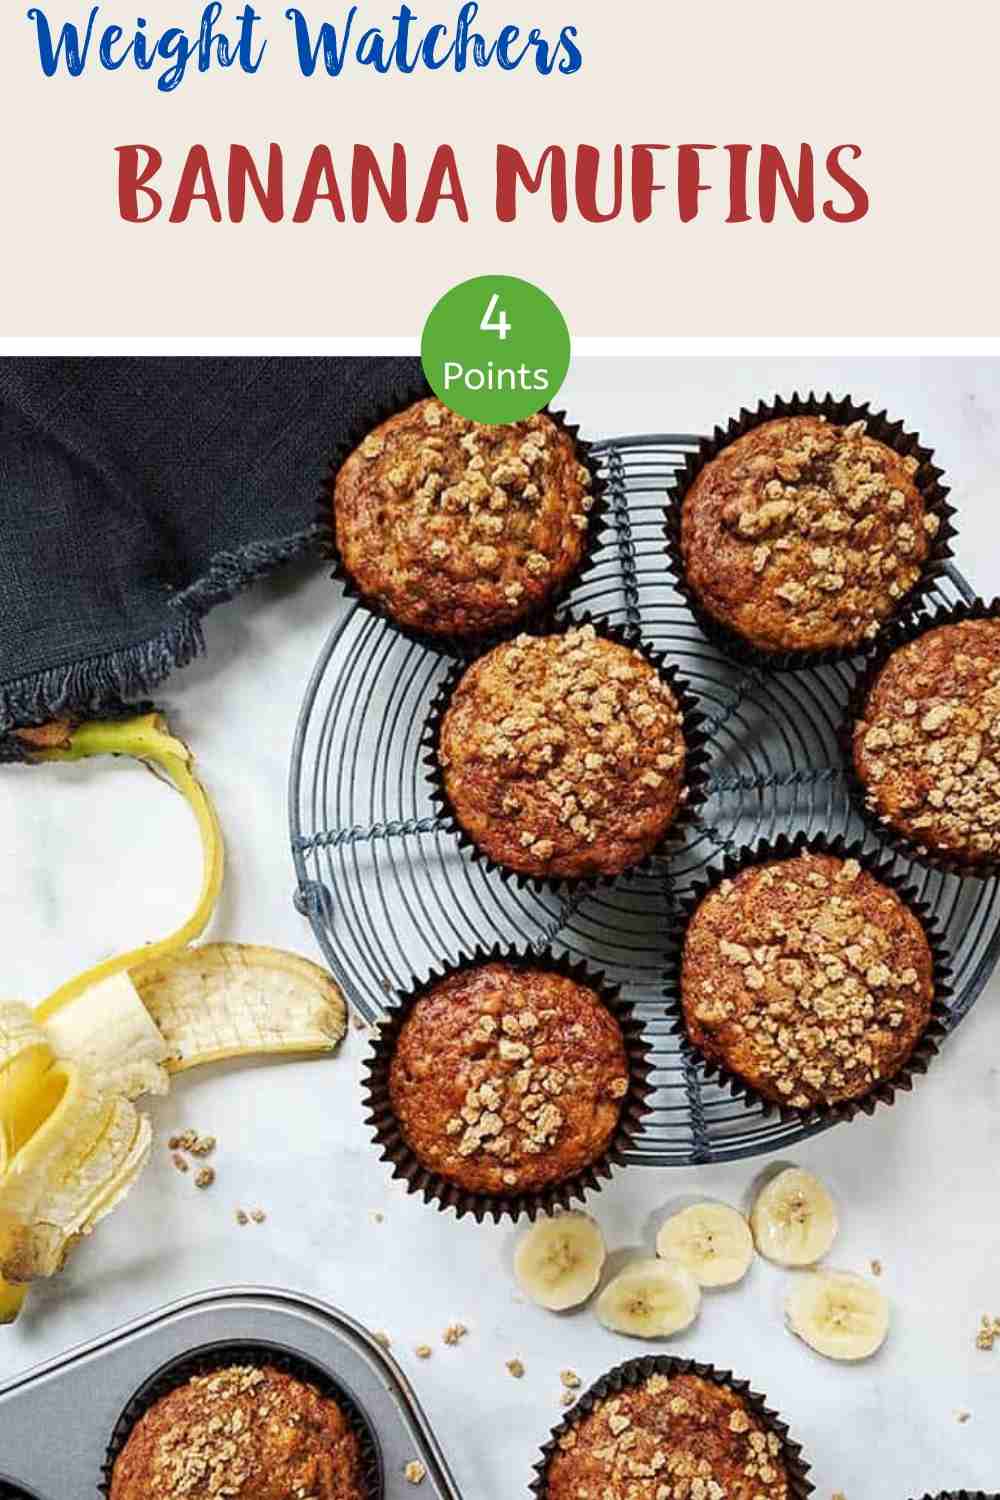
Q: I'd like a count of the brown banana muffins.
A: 8